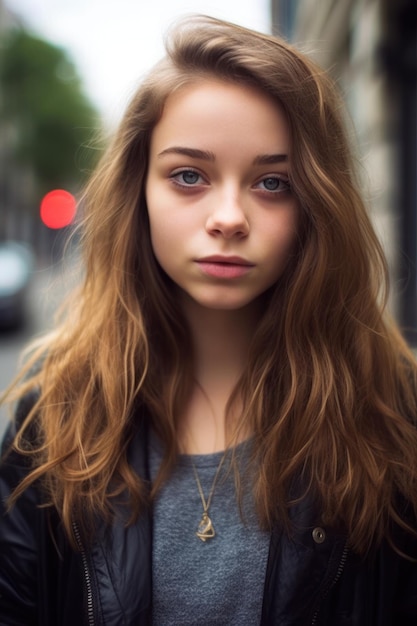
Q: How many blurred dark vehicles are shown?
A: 1